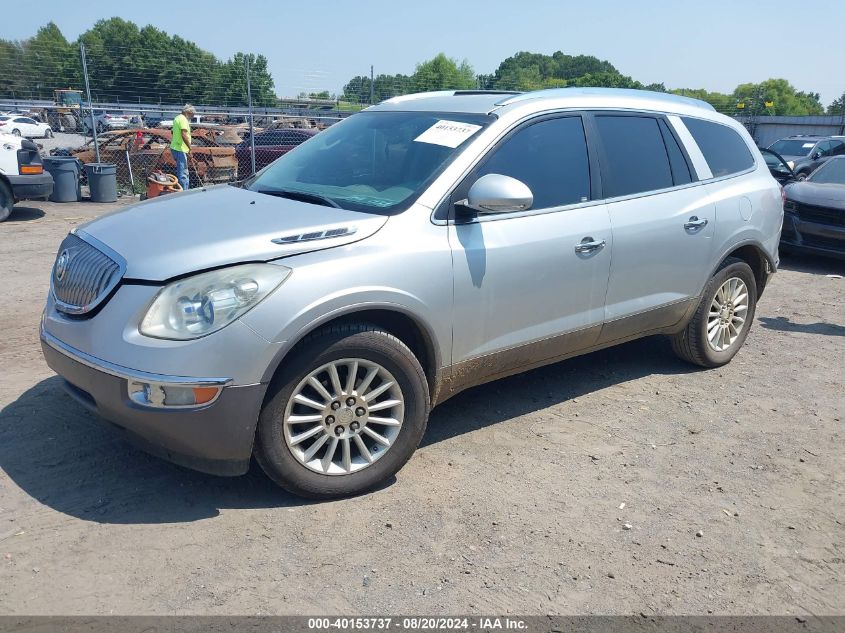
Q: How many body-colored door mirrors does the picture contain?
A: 1